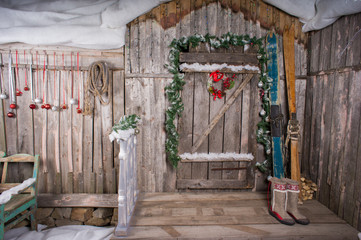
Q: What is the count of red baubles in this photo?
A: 9